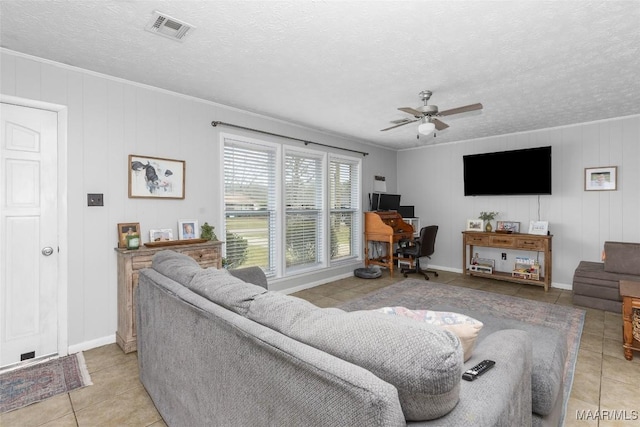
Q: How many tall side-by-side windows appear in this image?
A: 3